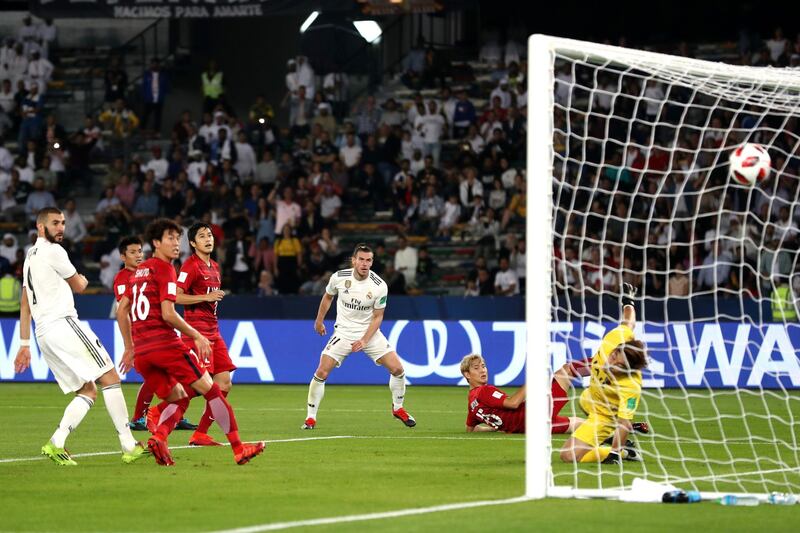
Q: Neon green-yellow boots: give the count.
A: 2